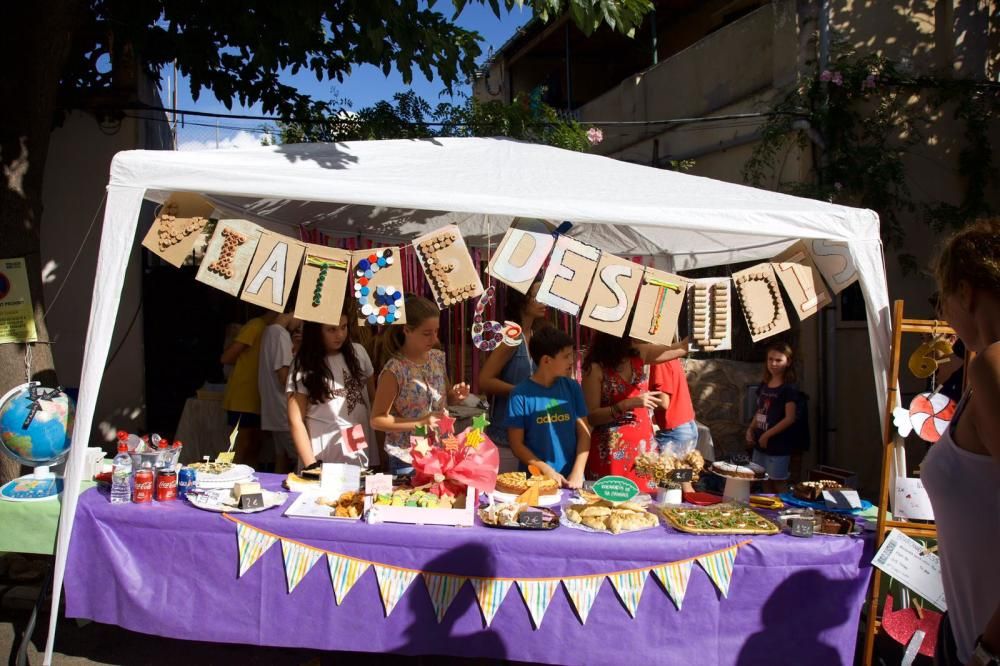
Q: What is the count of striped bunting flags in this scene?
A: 11